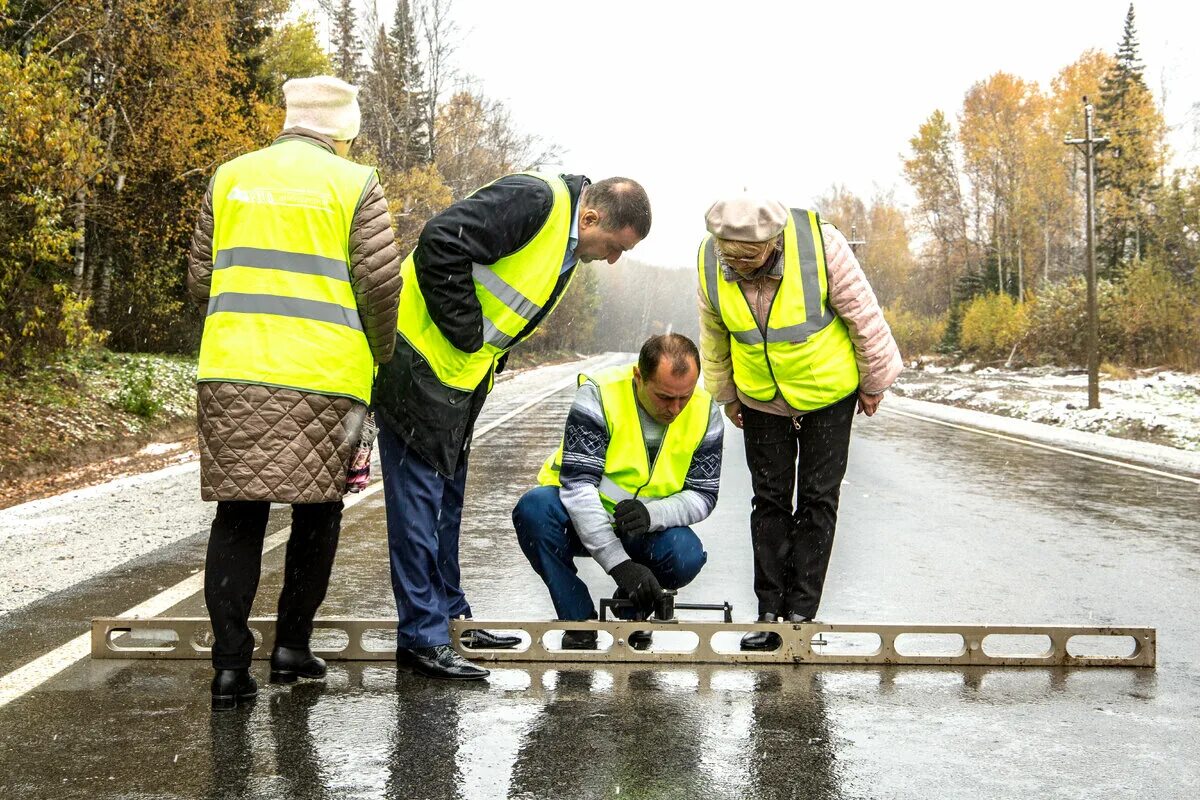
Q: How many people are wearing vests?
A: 4